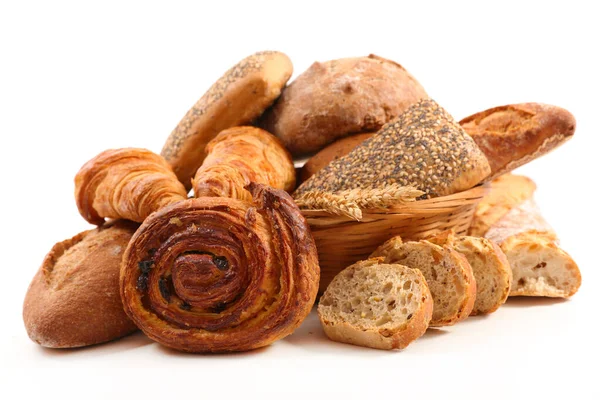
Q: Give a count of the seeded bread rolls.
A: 2